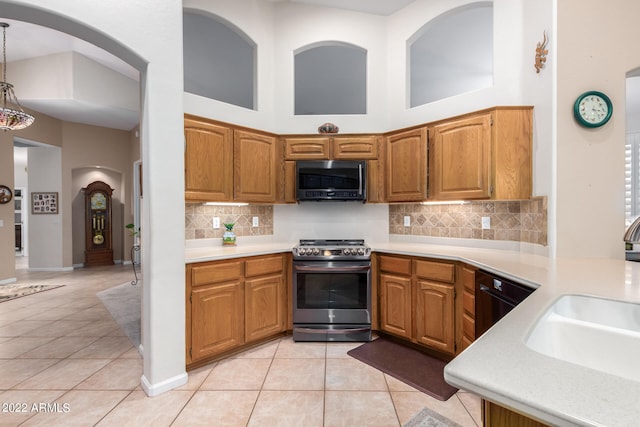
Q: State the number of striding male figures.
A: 0